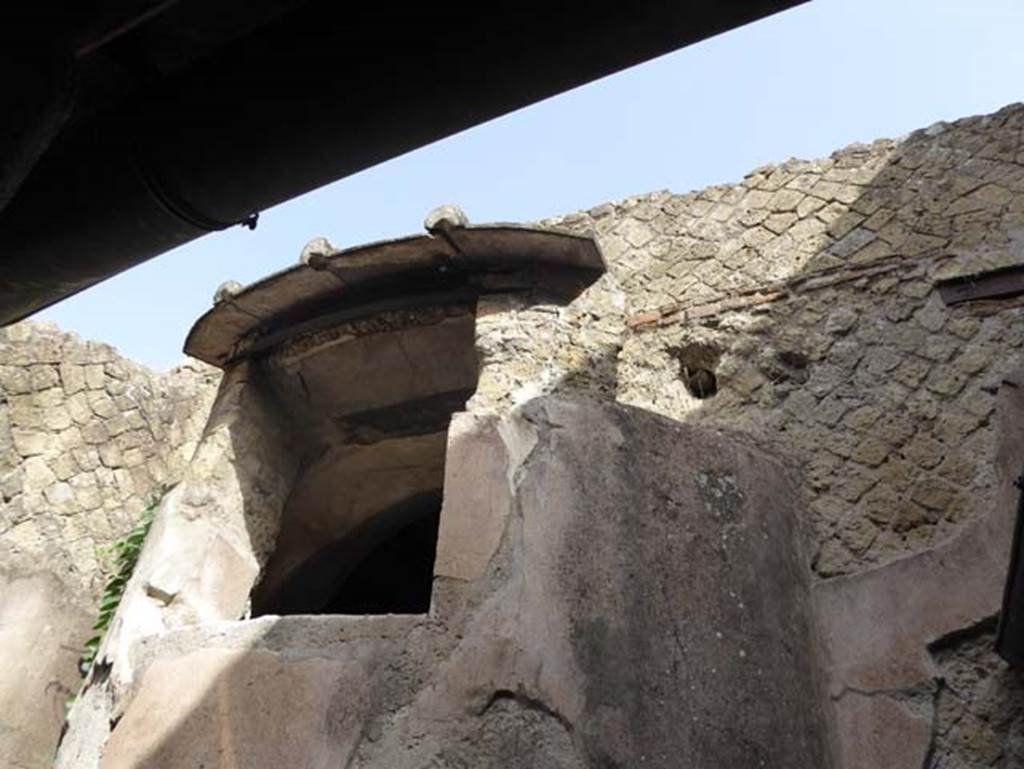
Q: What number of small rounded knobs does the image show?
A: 3